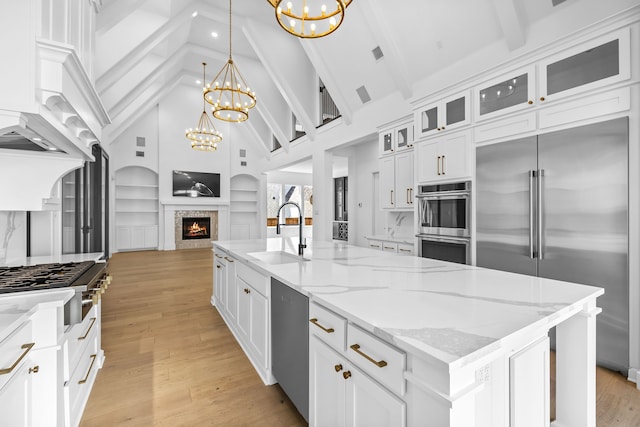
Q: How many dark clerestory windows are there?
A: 3